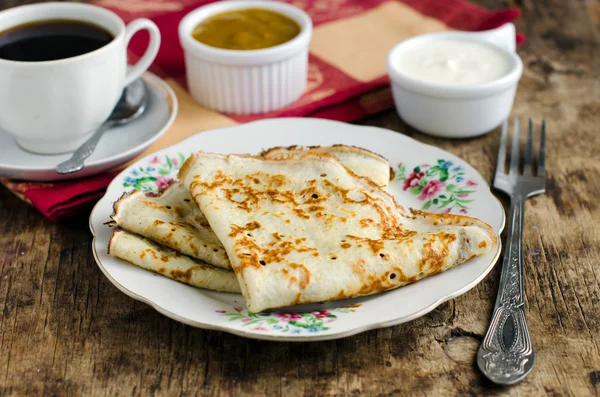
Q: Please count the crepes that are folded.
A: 3